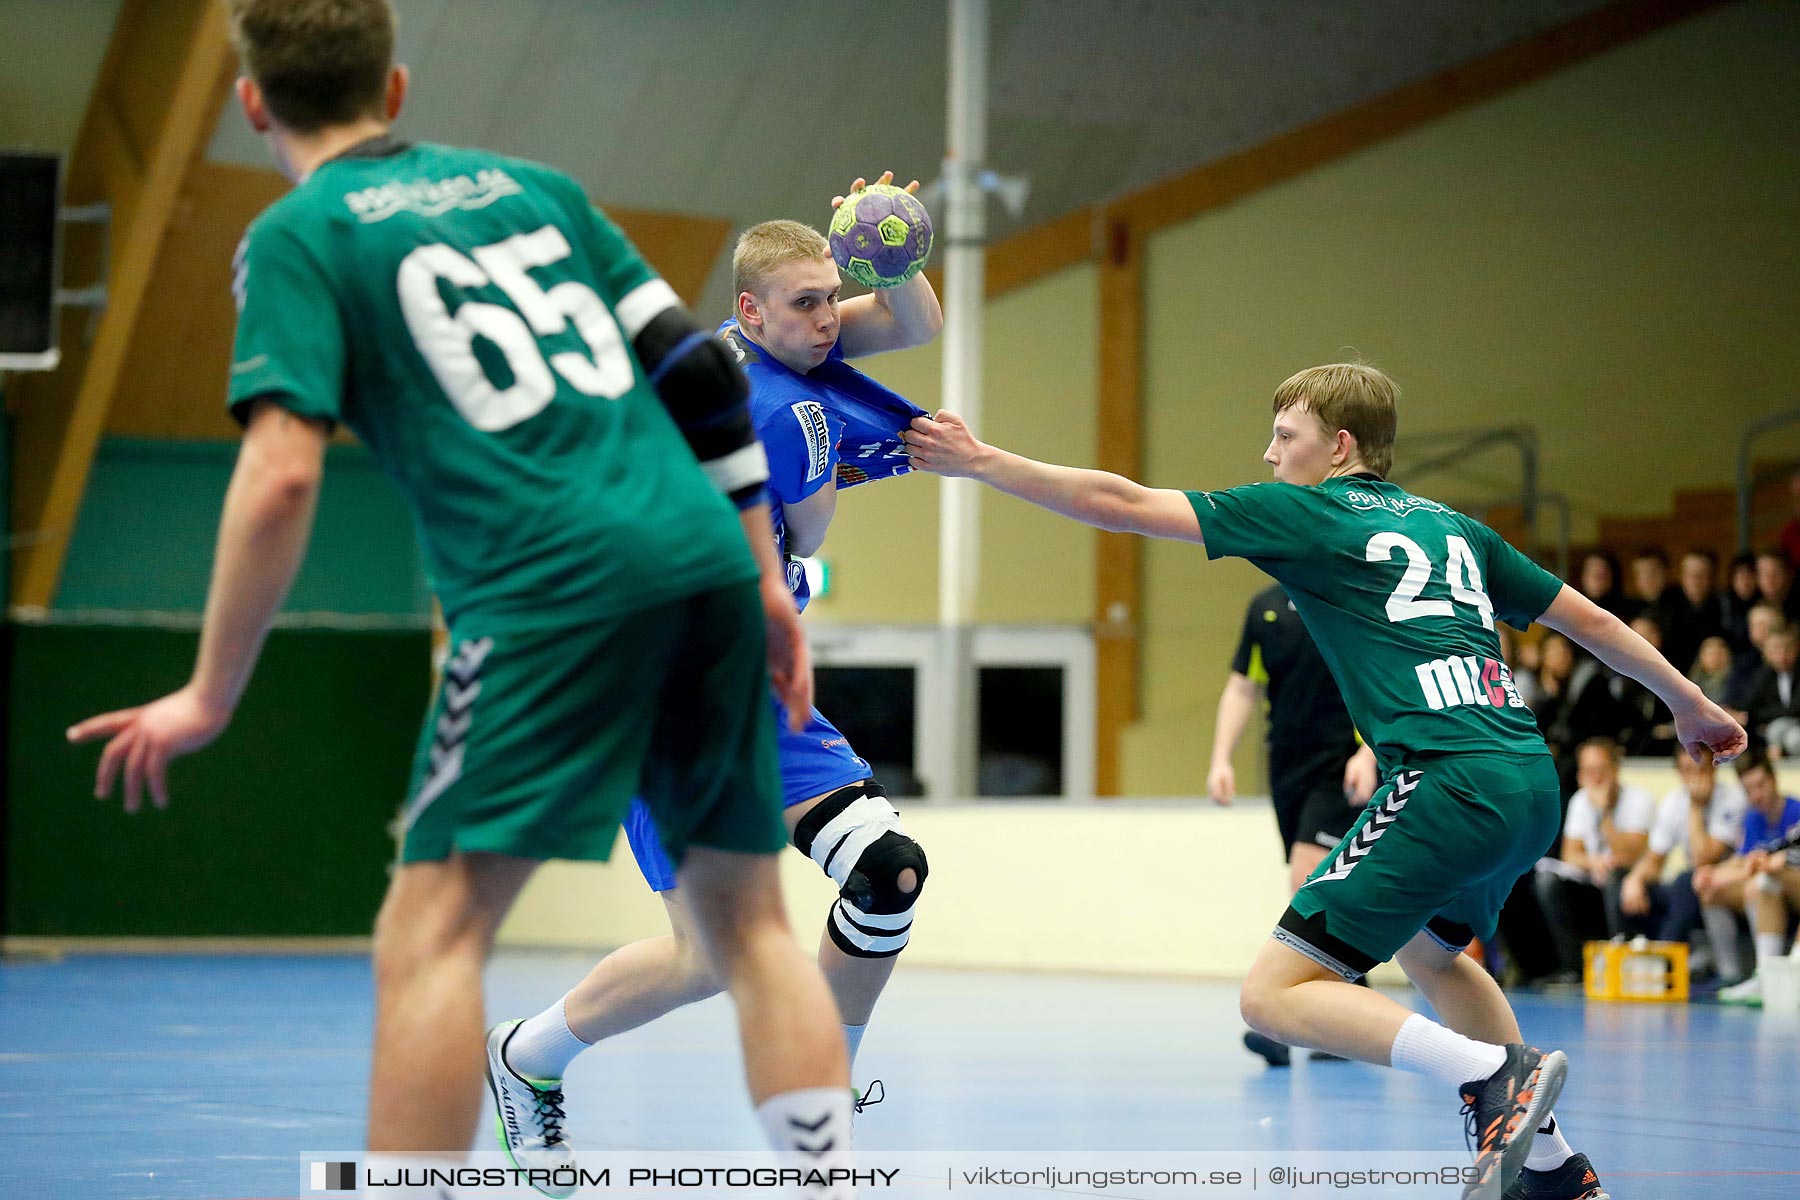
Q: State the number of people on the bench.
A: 3